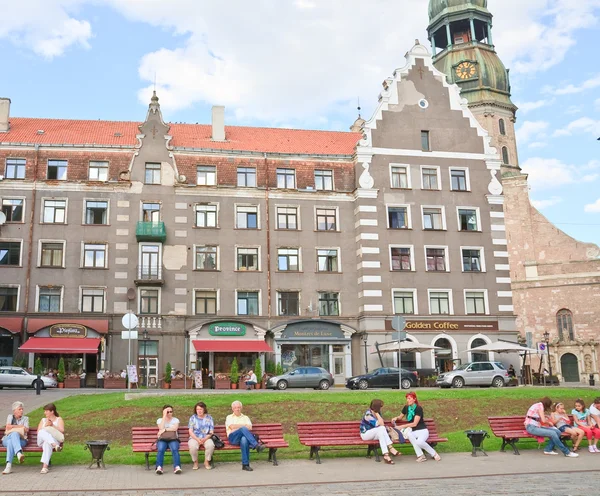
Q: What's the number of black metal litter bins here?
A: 2